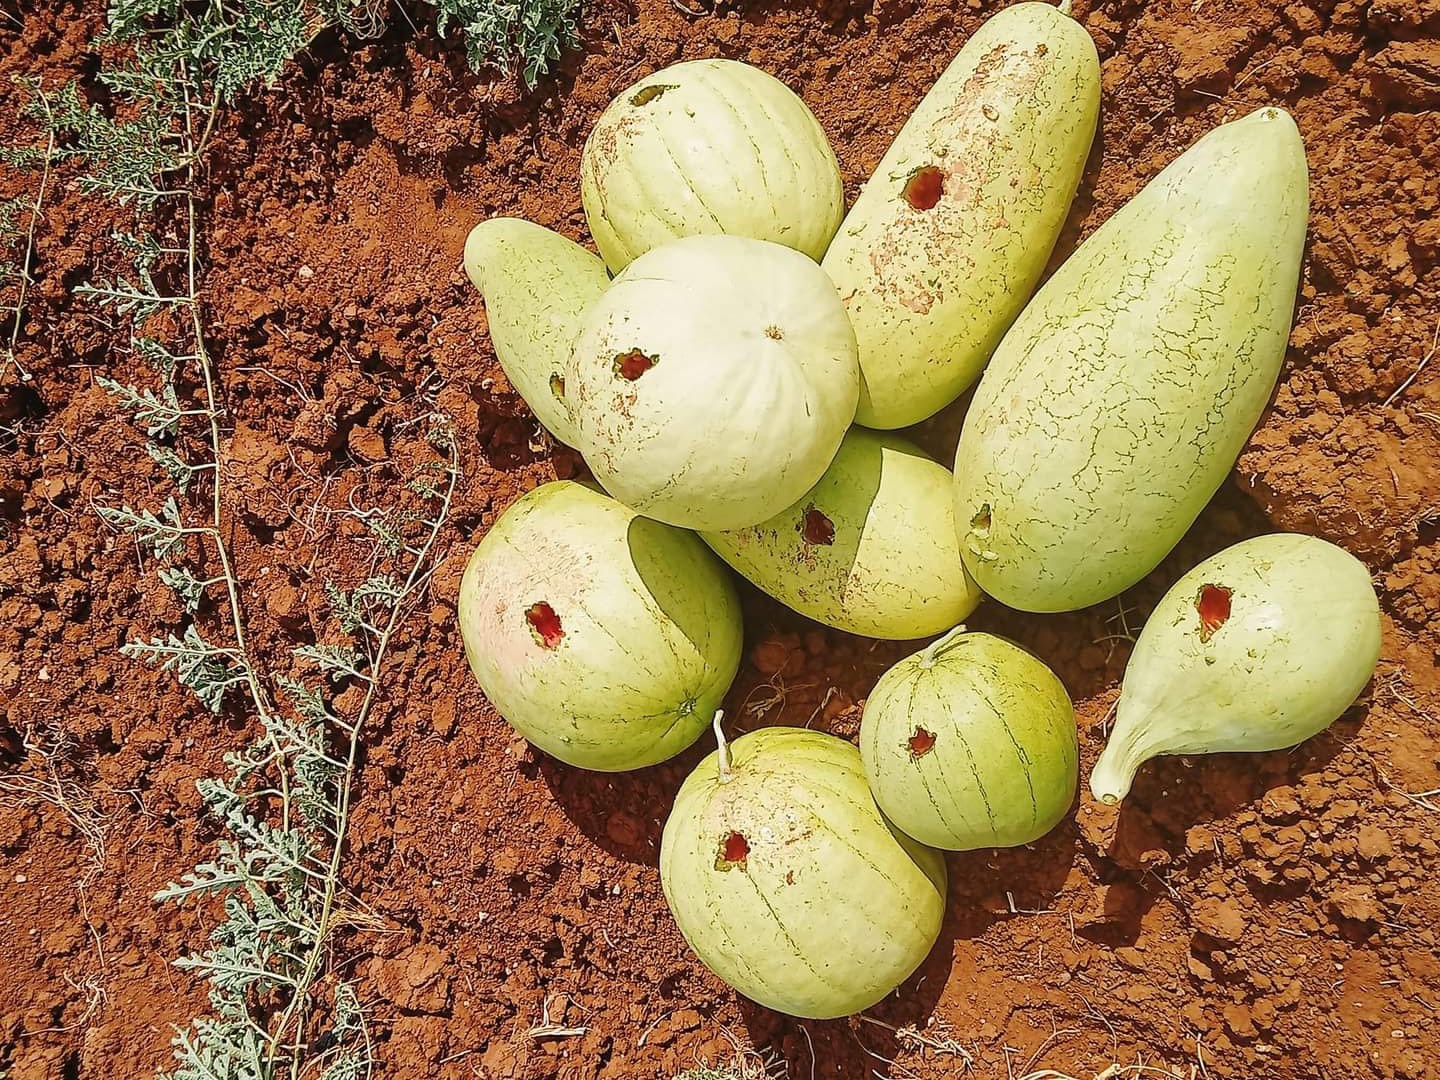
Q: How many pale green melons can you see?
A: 10